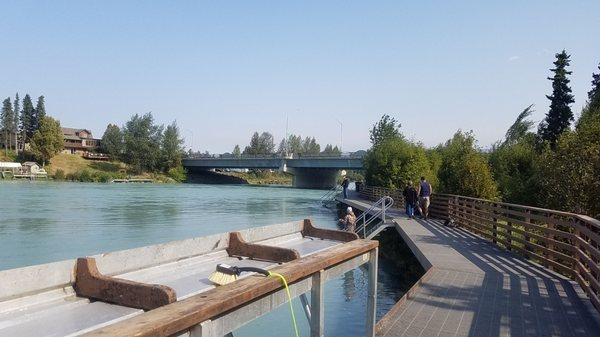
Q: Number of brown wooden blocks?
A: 3